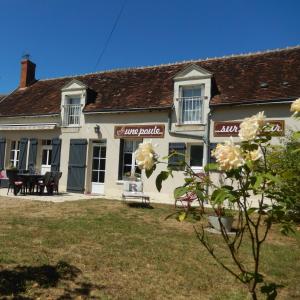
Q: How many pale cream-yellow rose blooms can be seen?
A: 5